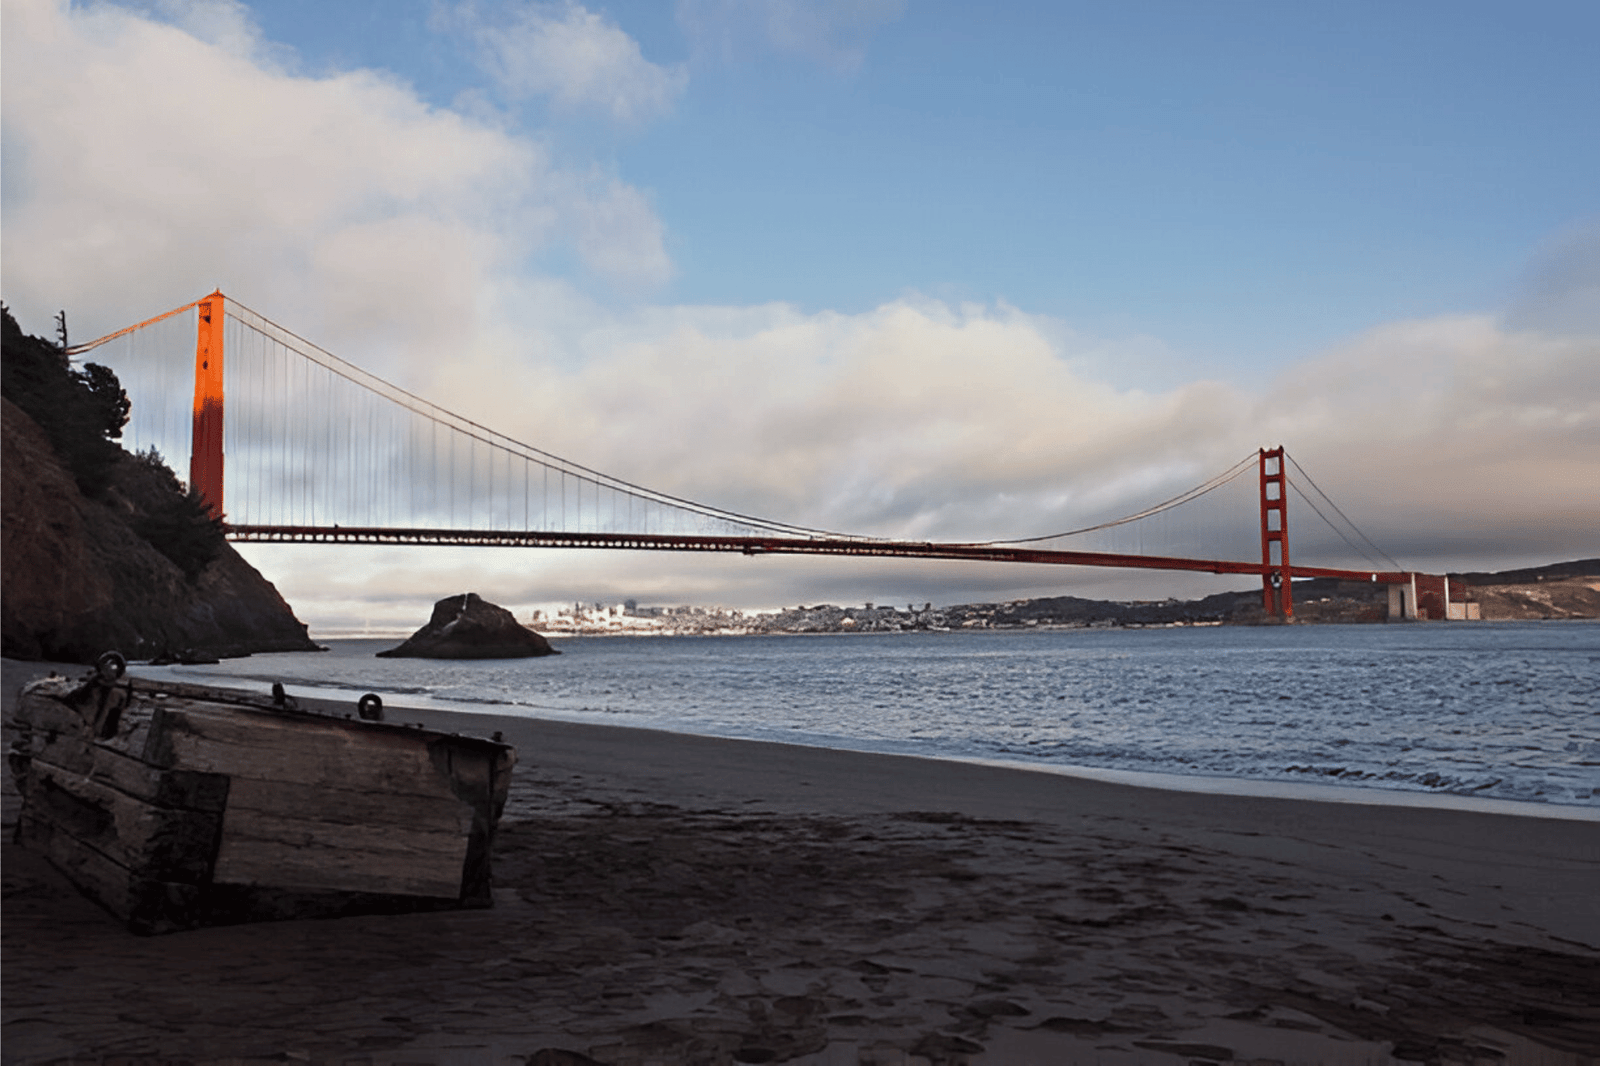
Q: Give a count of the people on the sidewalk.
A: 0